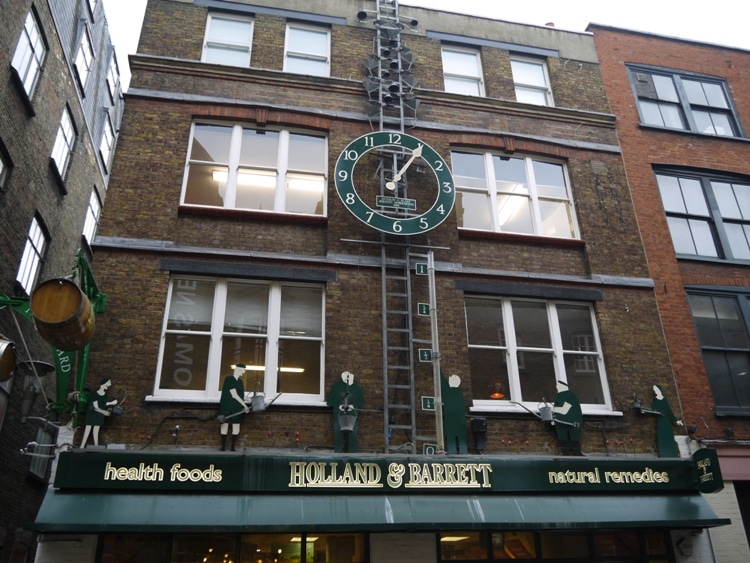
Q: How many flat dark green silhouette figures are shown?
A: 6